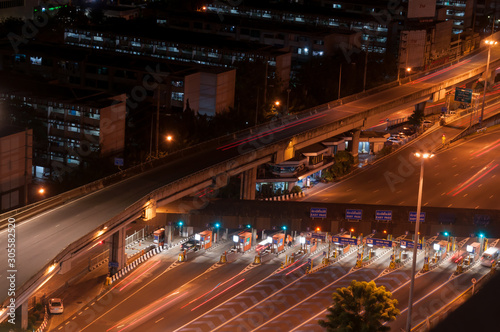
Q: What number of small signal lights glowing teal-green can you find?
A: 6